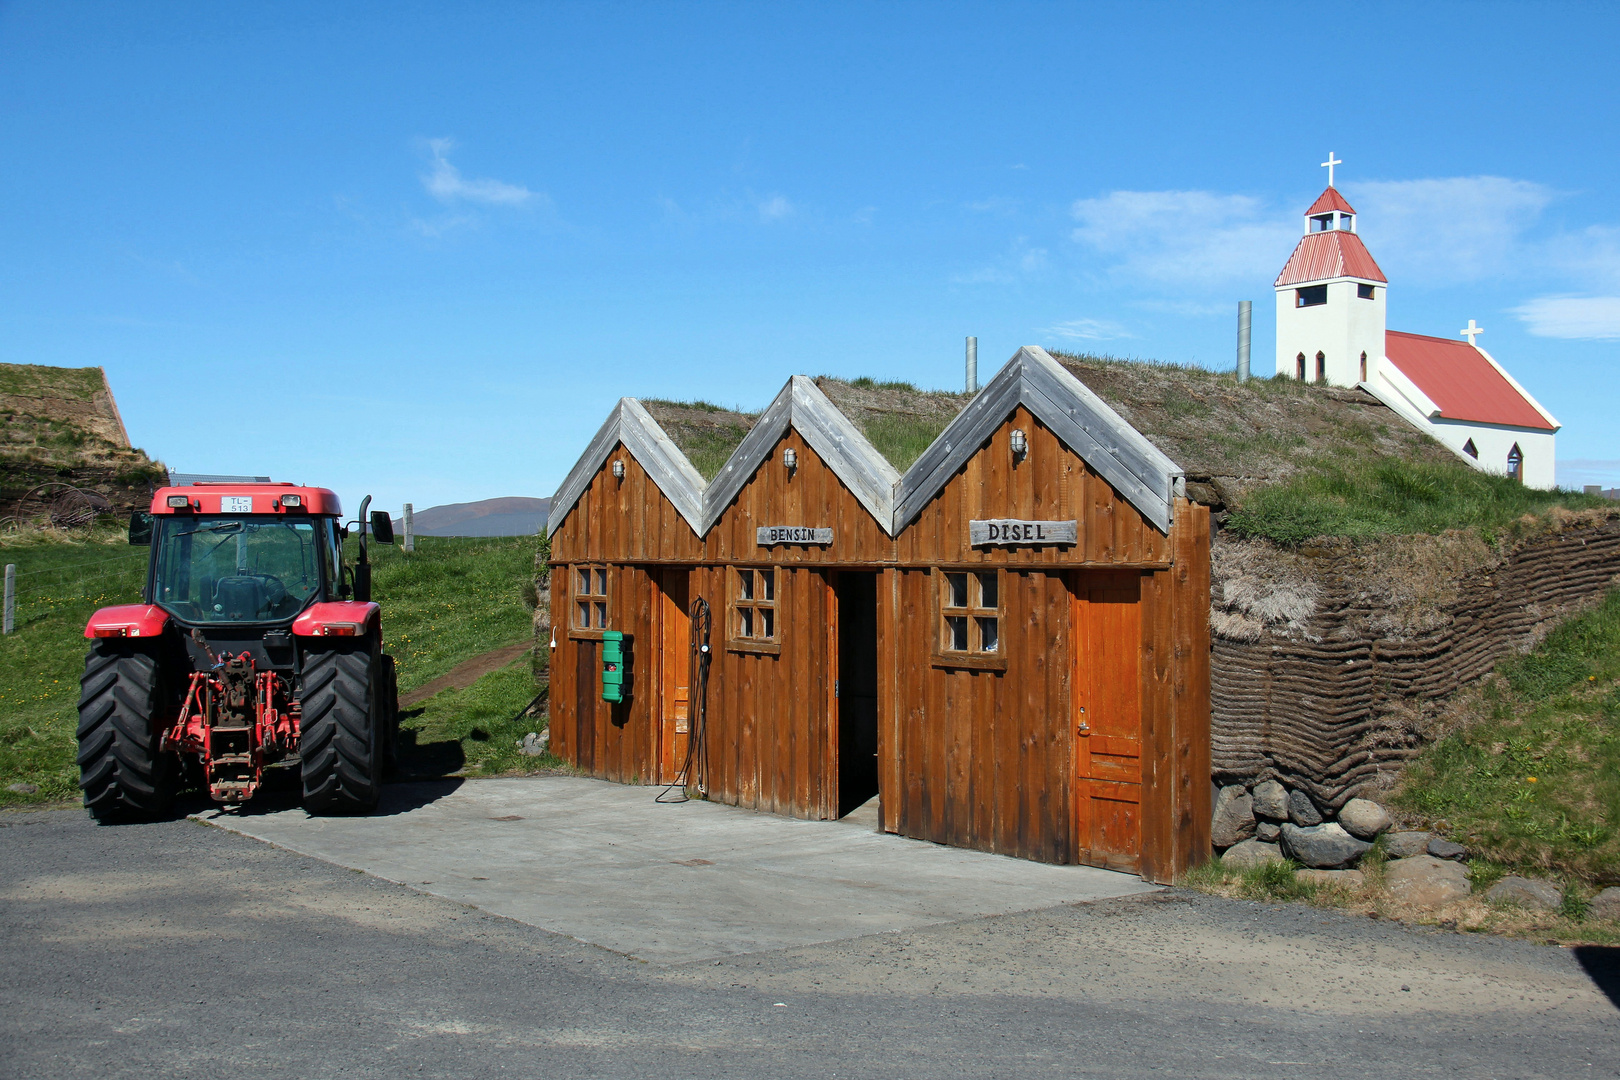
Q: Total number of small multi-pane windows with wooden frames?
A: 3